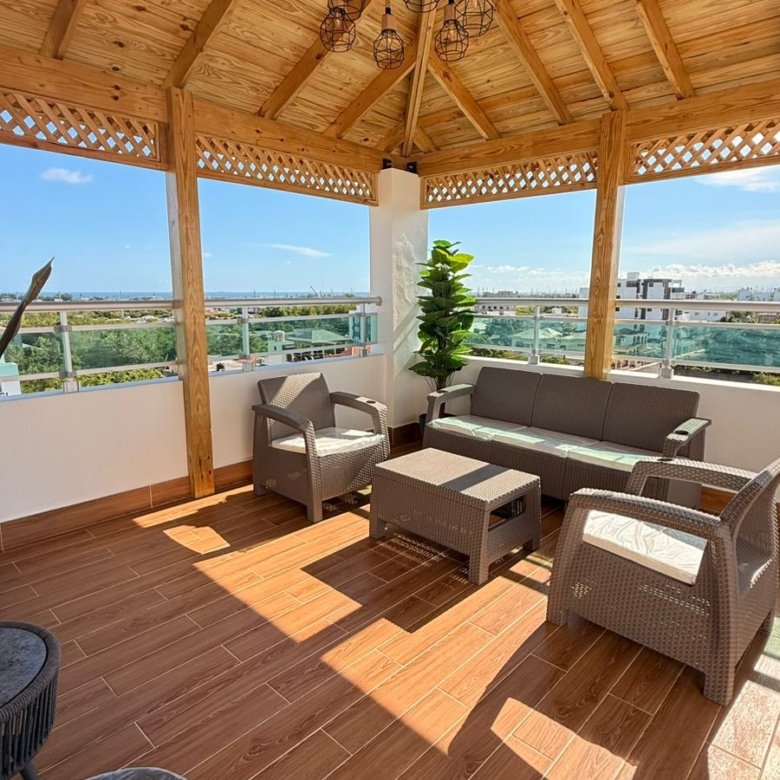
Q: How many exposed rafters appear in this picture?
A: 11